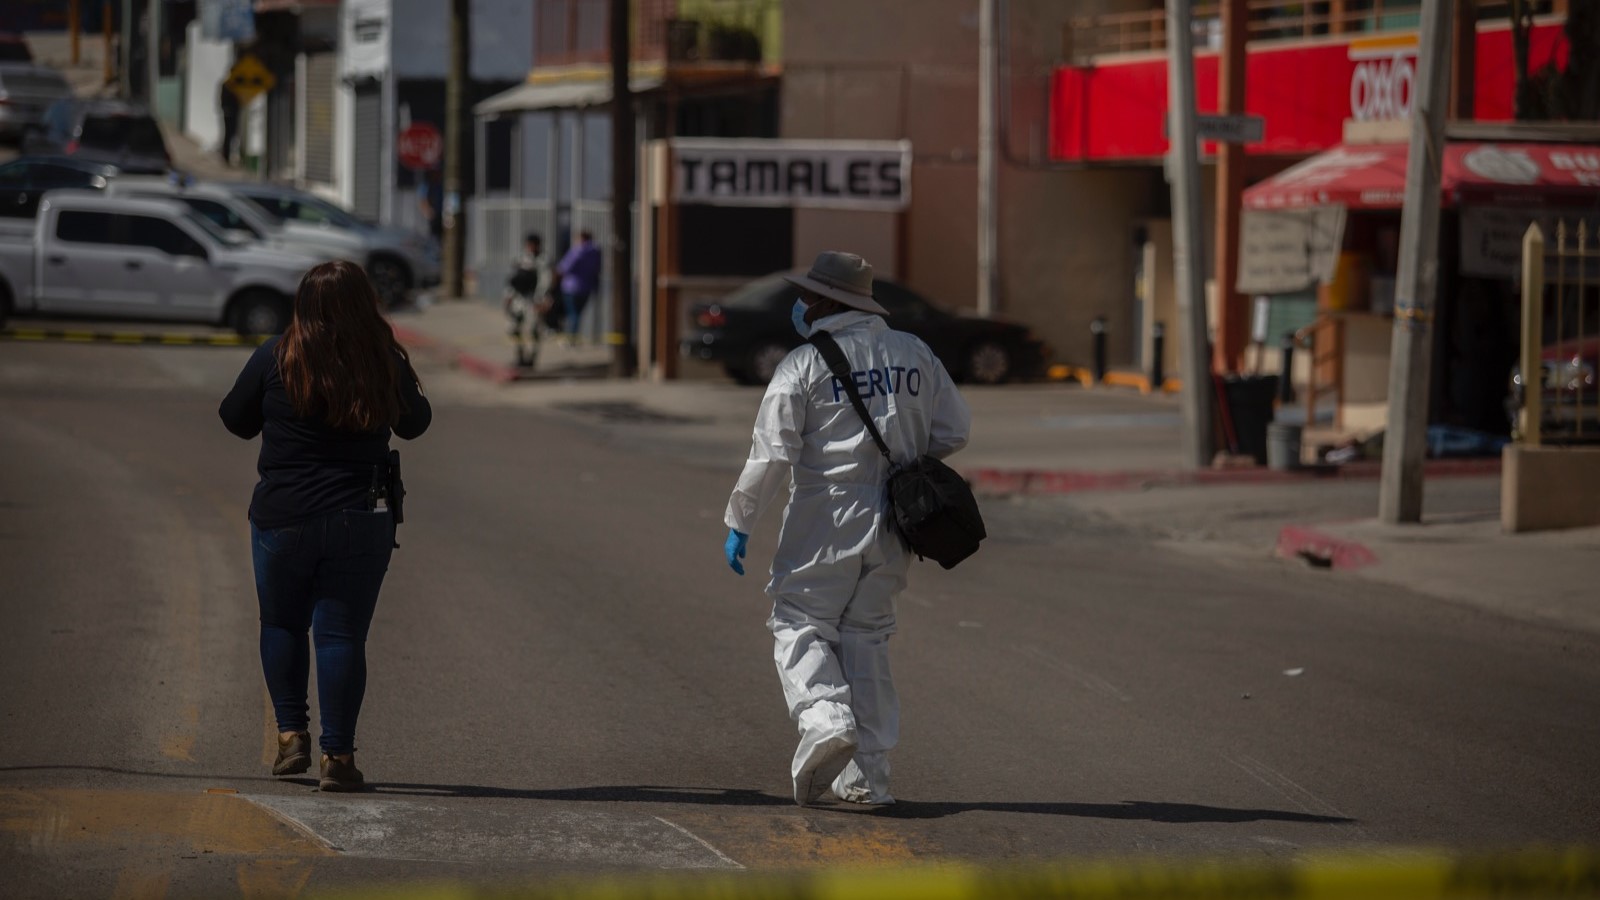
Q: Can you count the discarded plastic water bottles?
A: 0